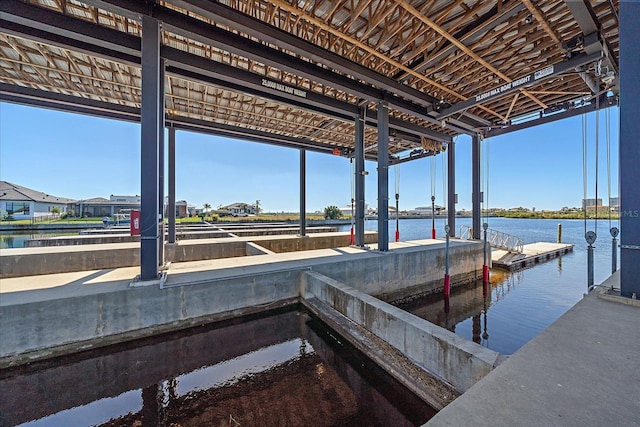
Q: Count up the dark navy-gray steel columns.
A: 9